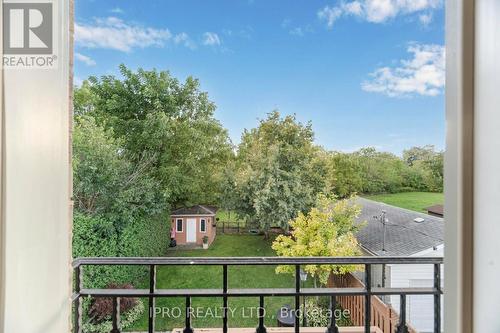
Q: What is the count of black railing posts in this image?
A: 11